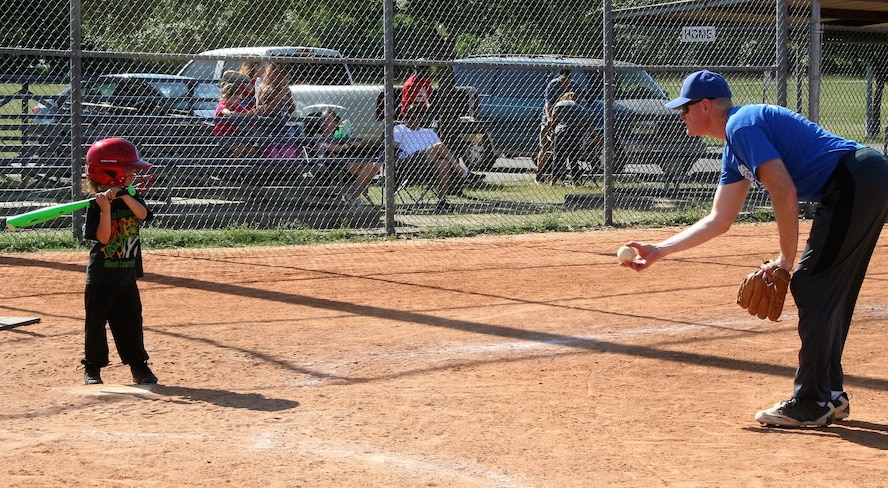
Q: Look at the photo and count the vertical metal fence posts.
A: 5